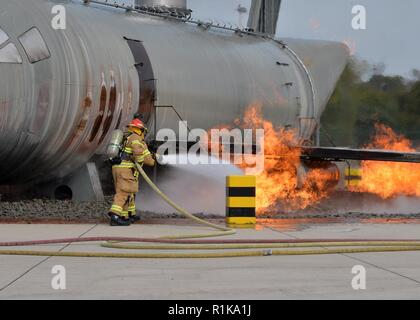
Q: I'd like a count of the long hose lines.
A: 3